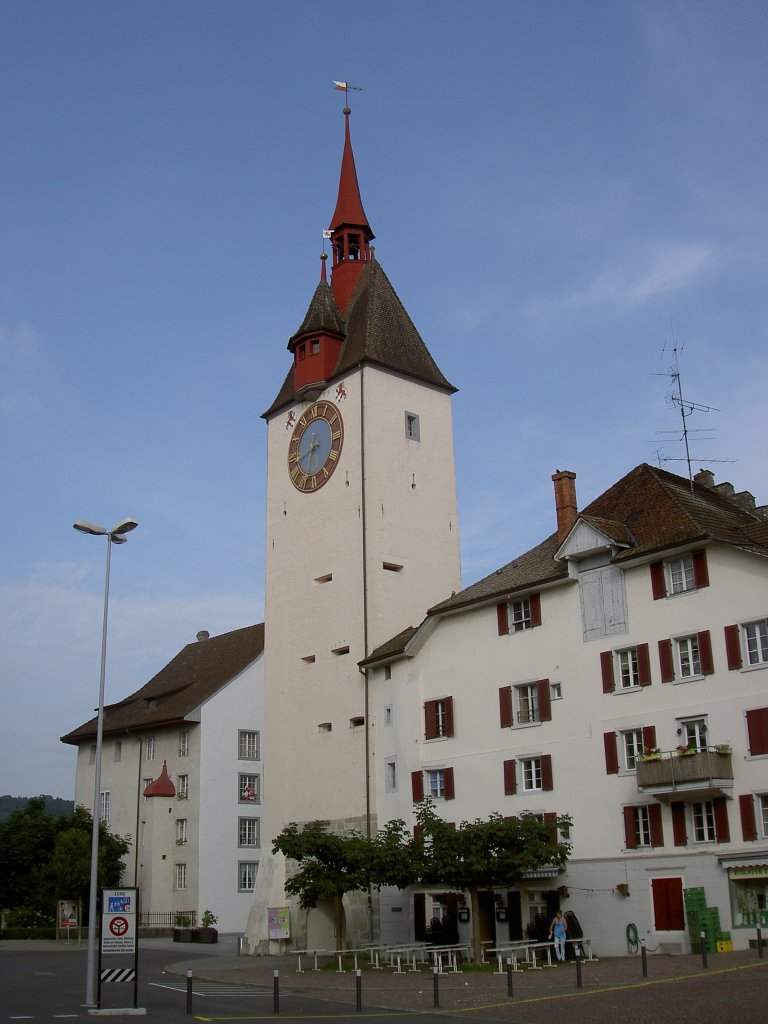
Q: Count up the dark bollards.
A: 9